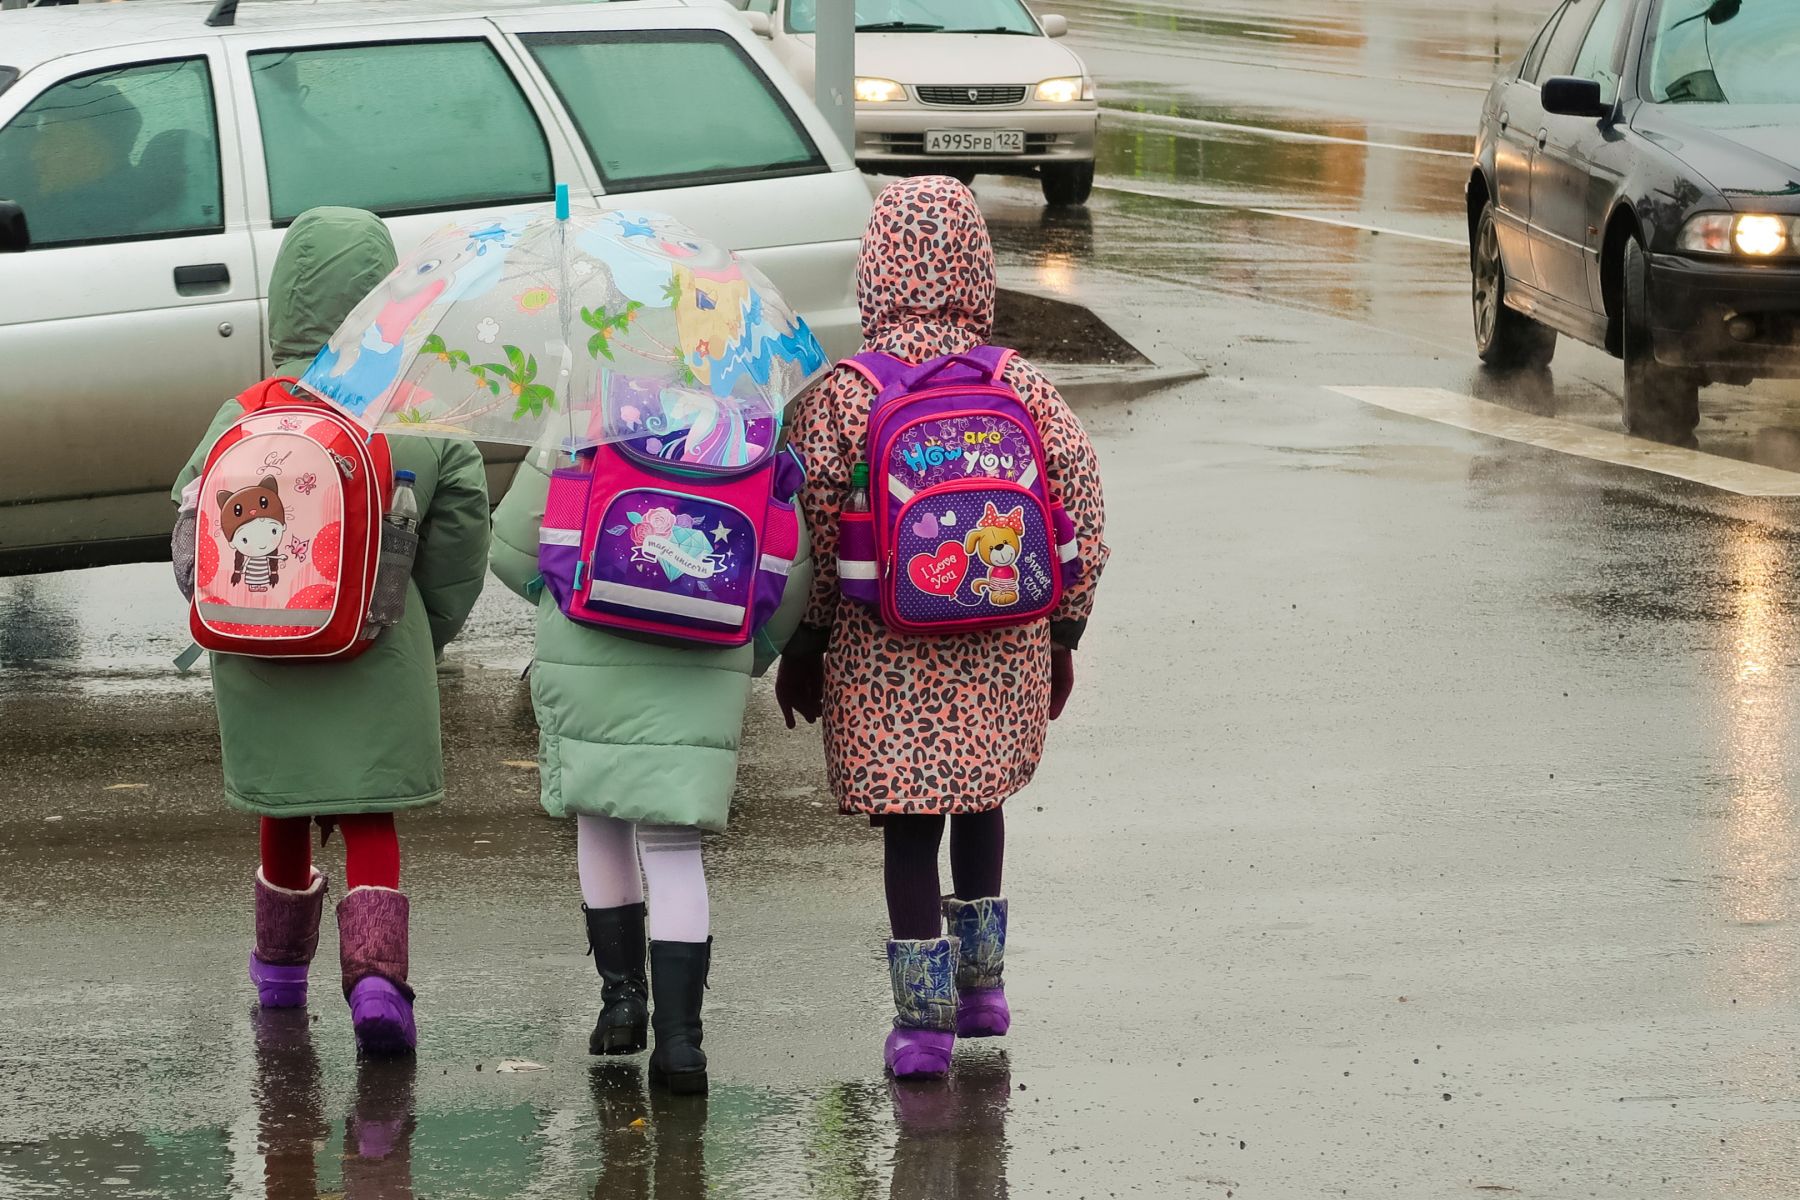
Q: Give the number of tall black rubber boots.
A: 2